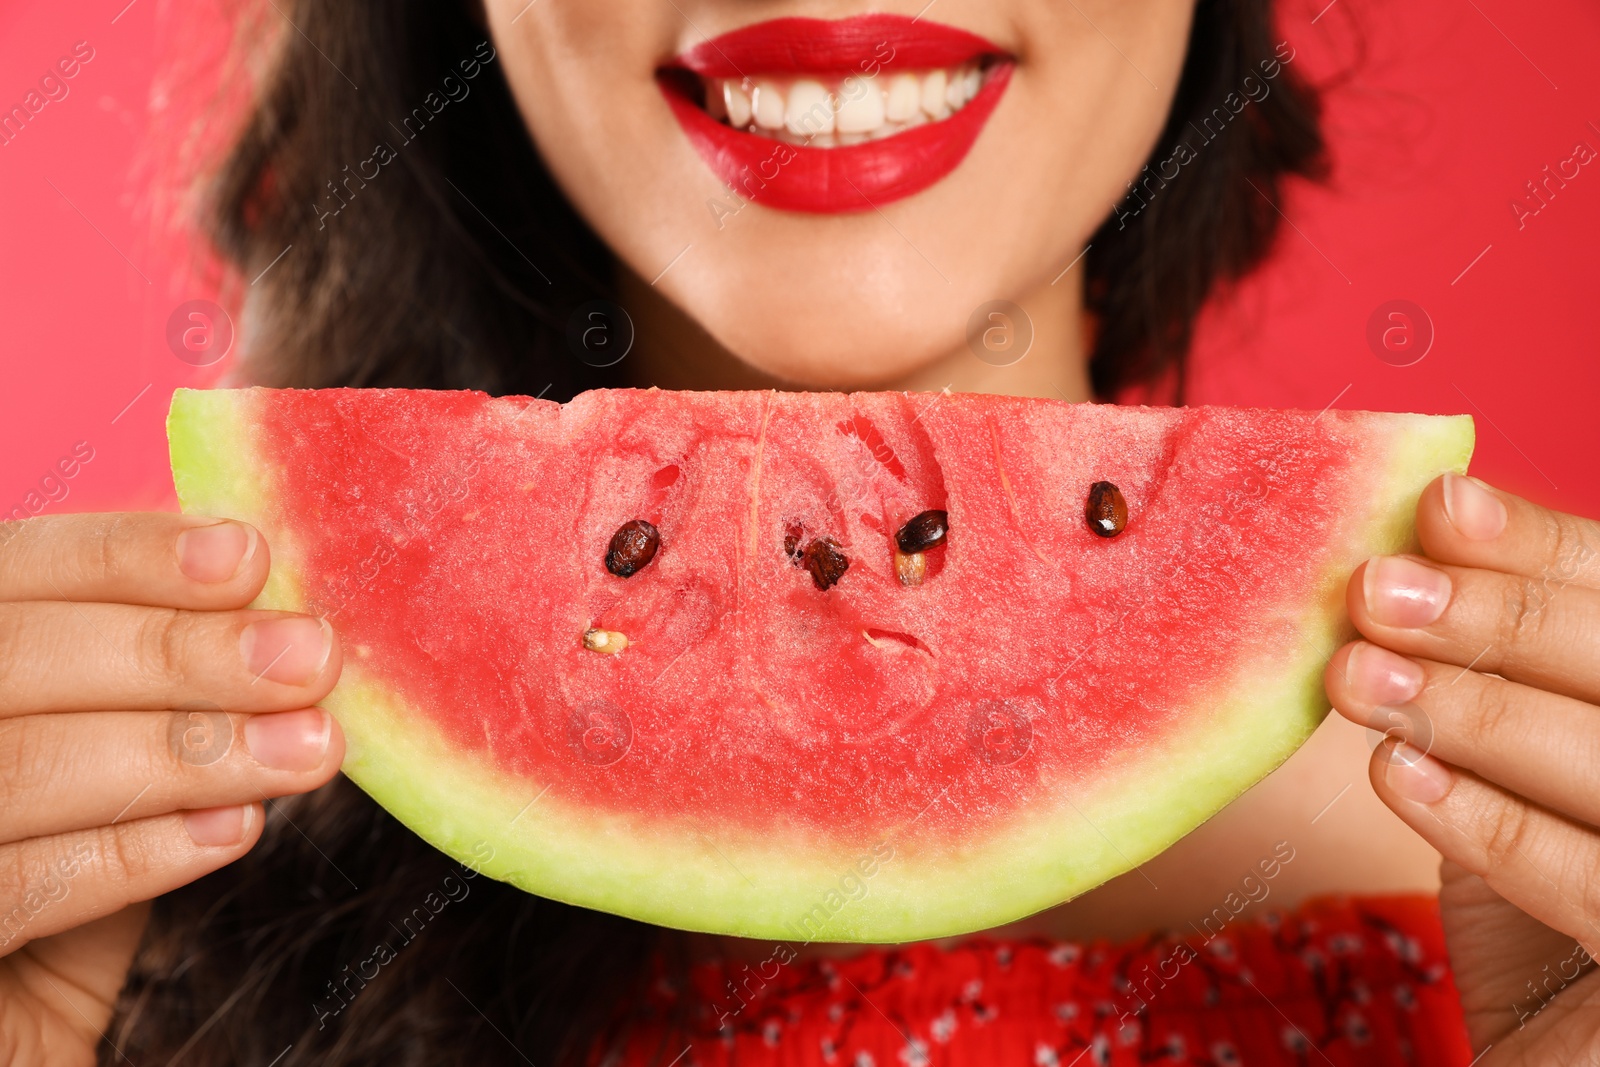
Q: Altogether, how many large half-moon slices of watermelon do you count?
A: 1